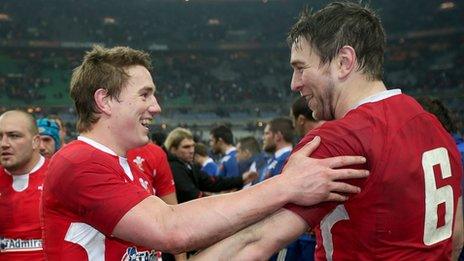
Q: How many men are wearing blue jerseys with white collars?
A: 3